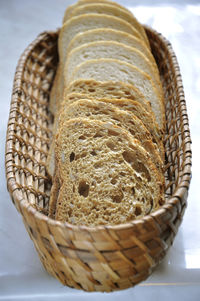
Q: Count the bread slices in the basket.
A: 10